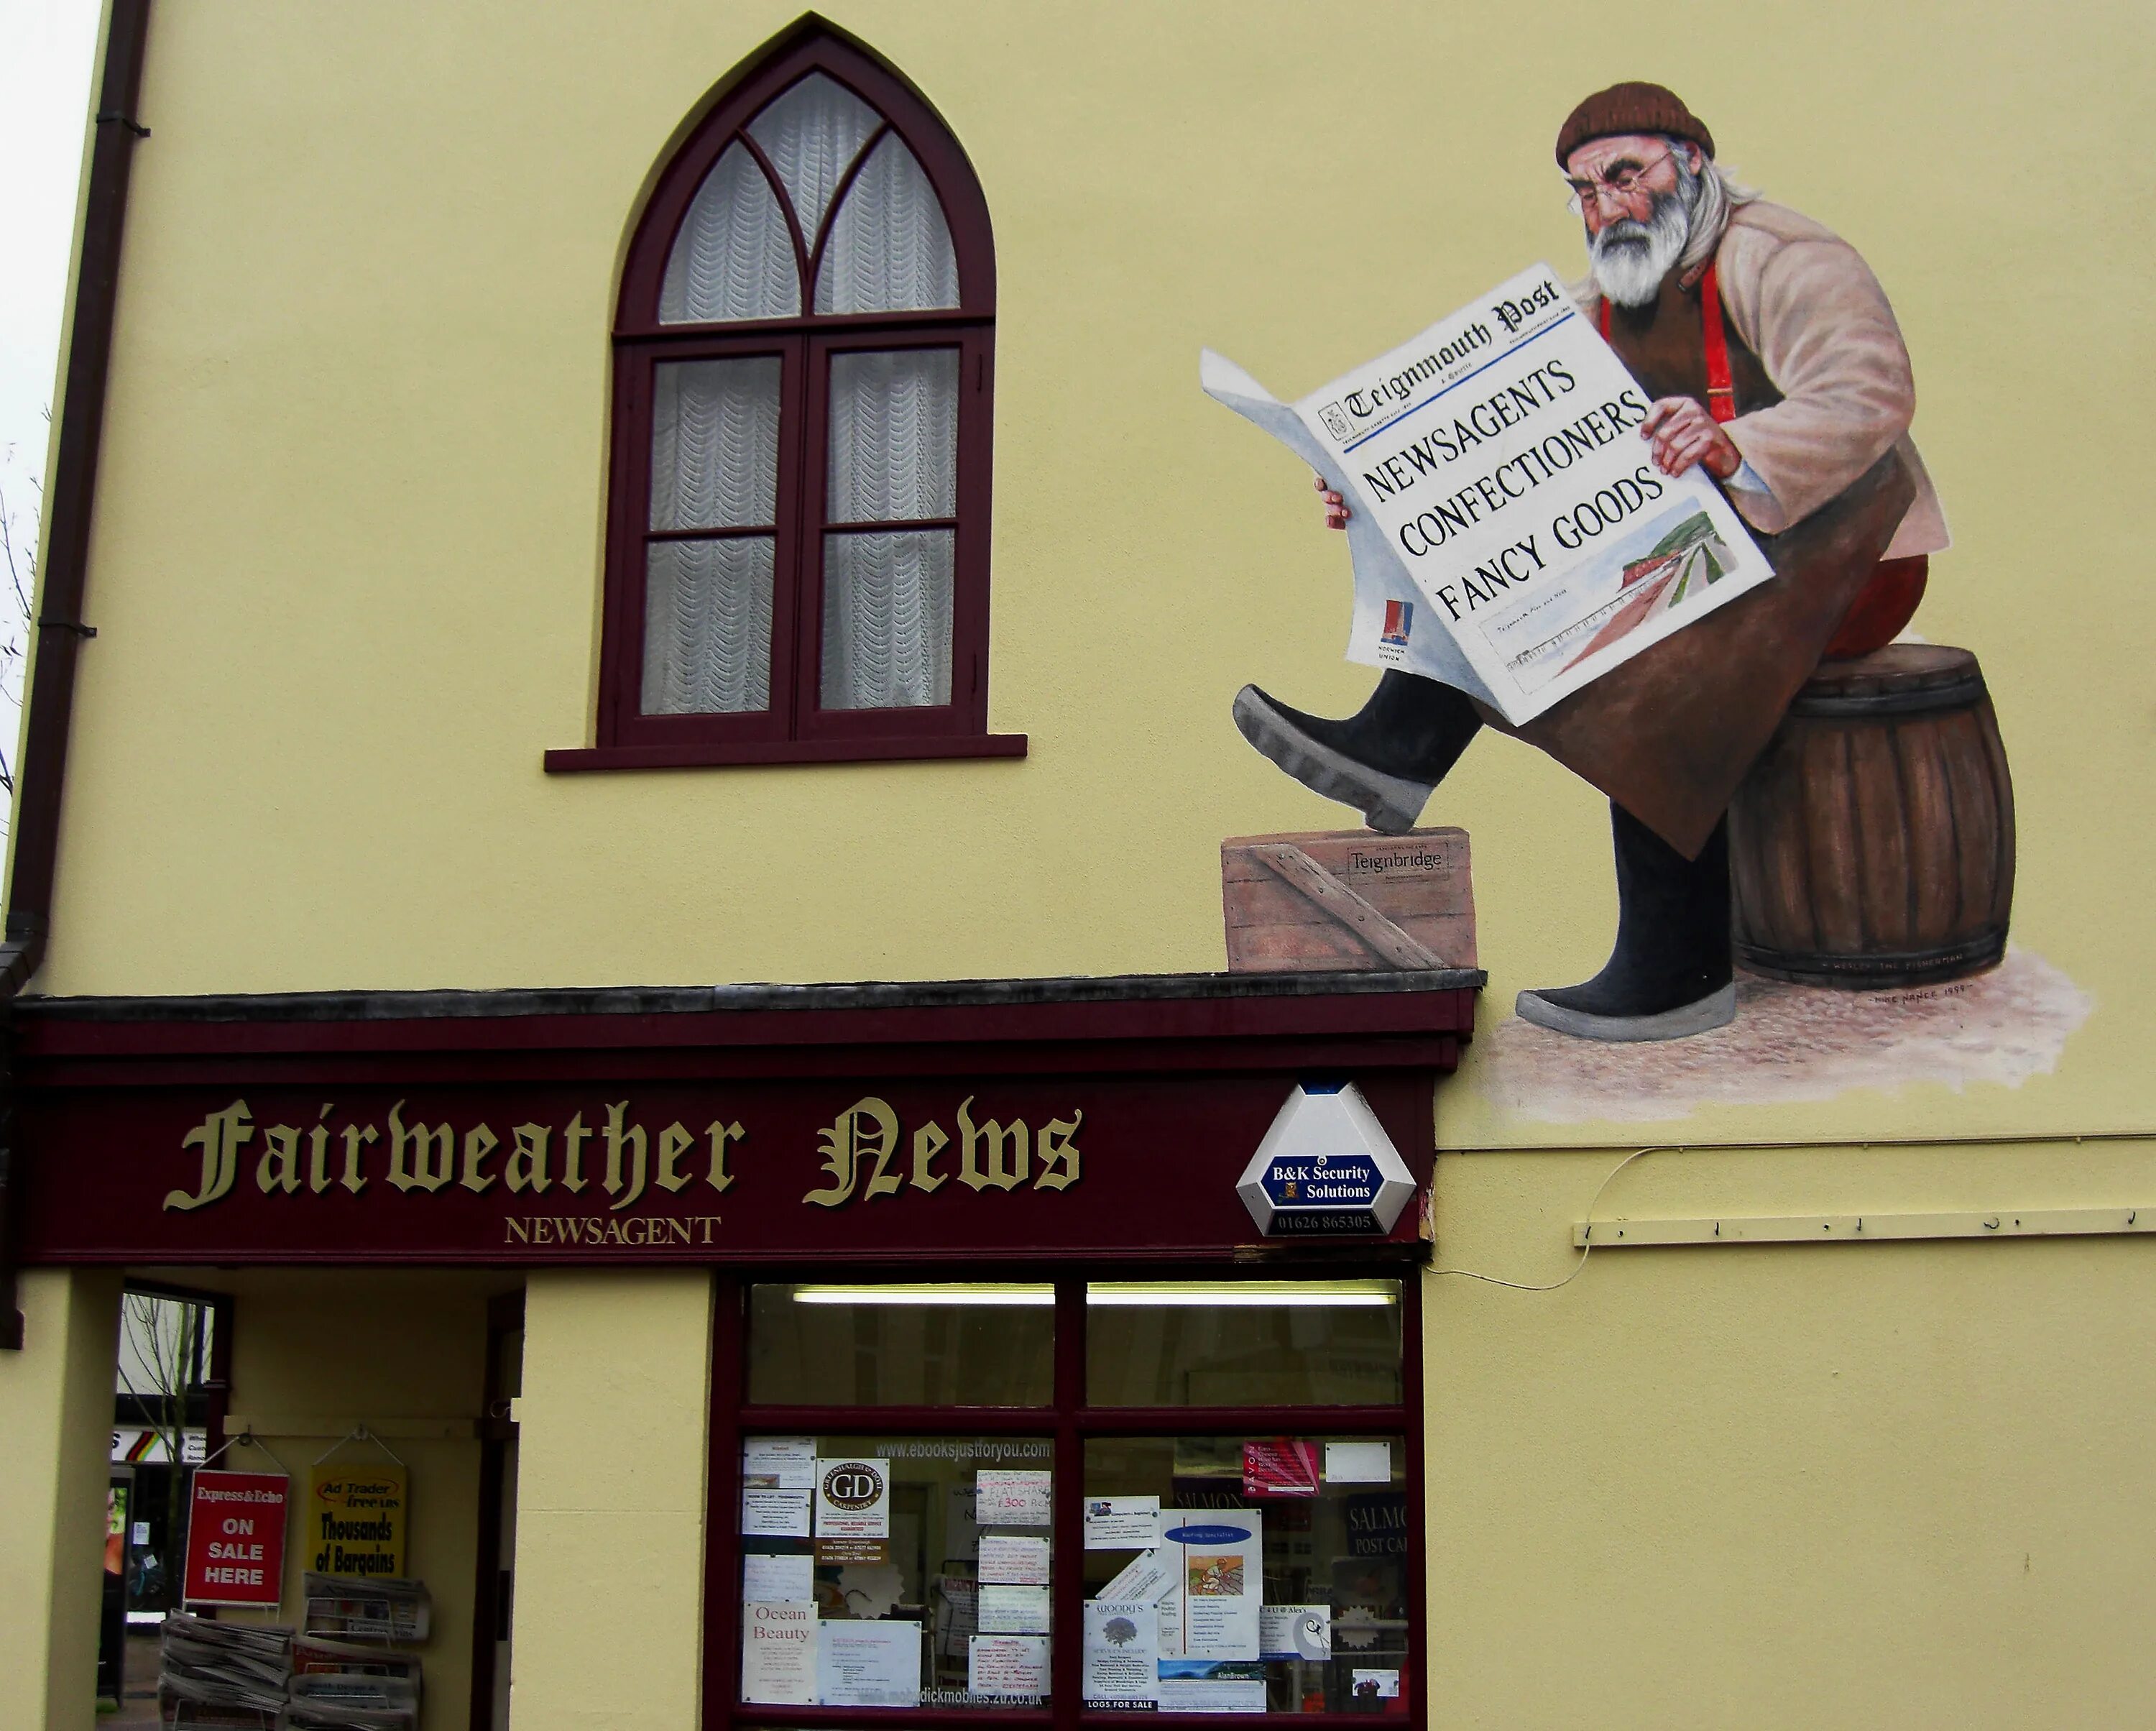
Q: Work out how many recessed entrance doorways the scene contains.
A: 1